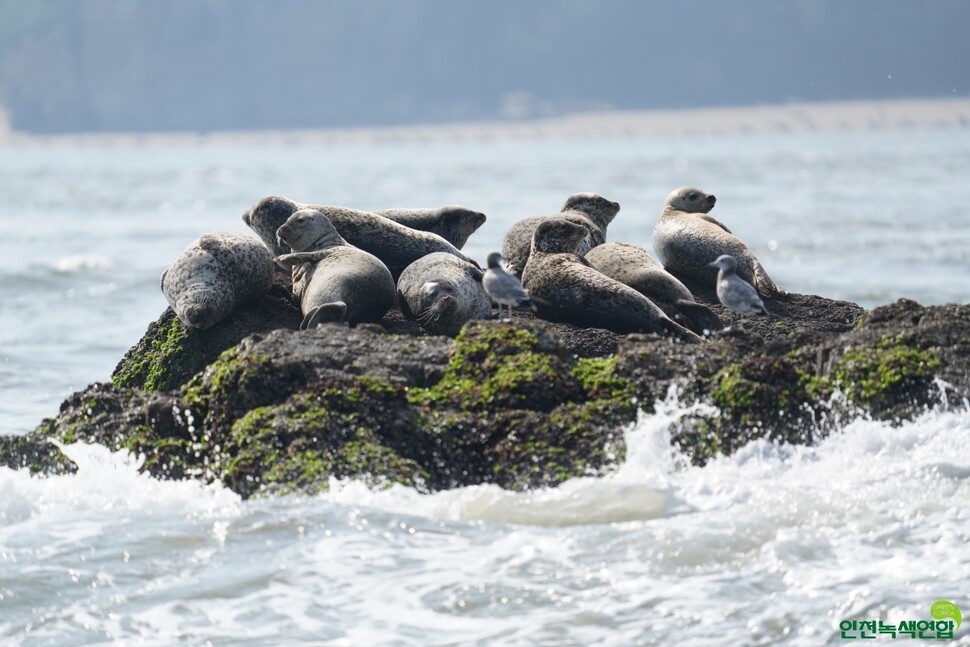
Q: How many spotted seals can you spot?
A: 9